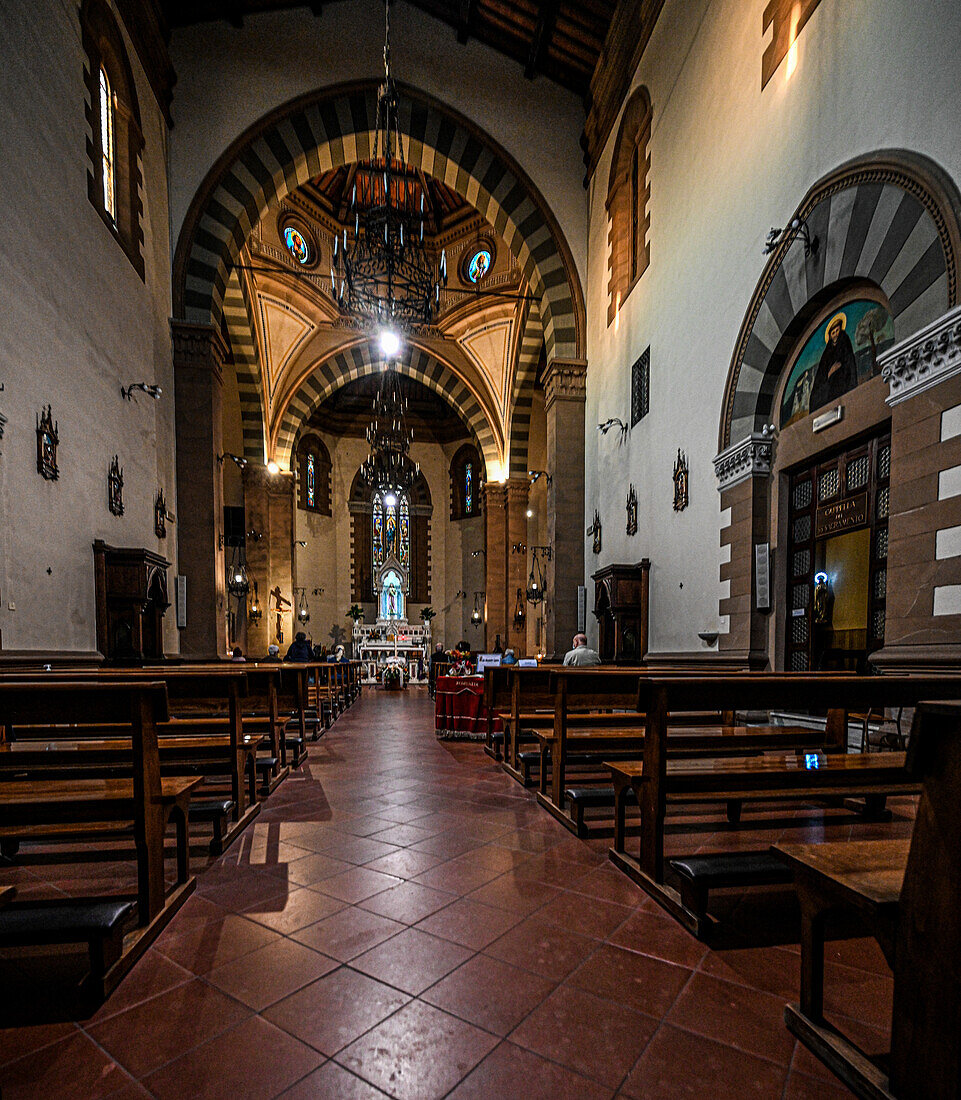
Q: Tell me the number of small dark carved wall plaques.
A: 6